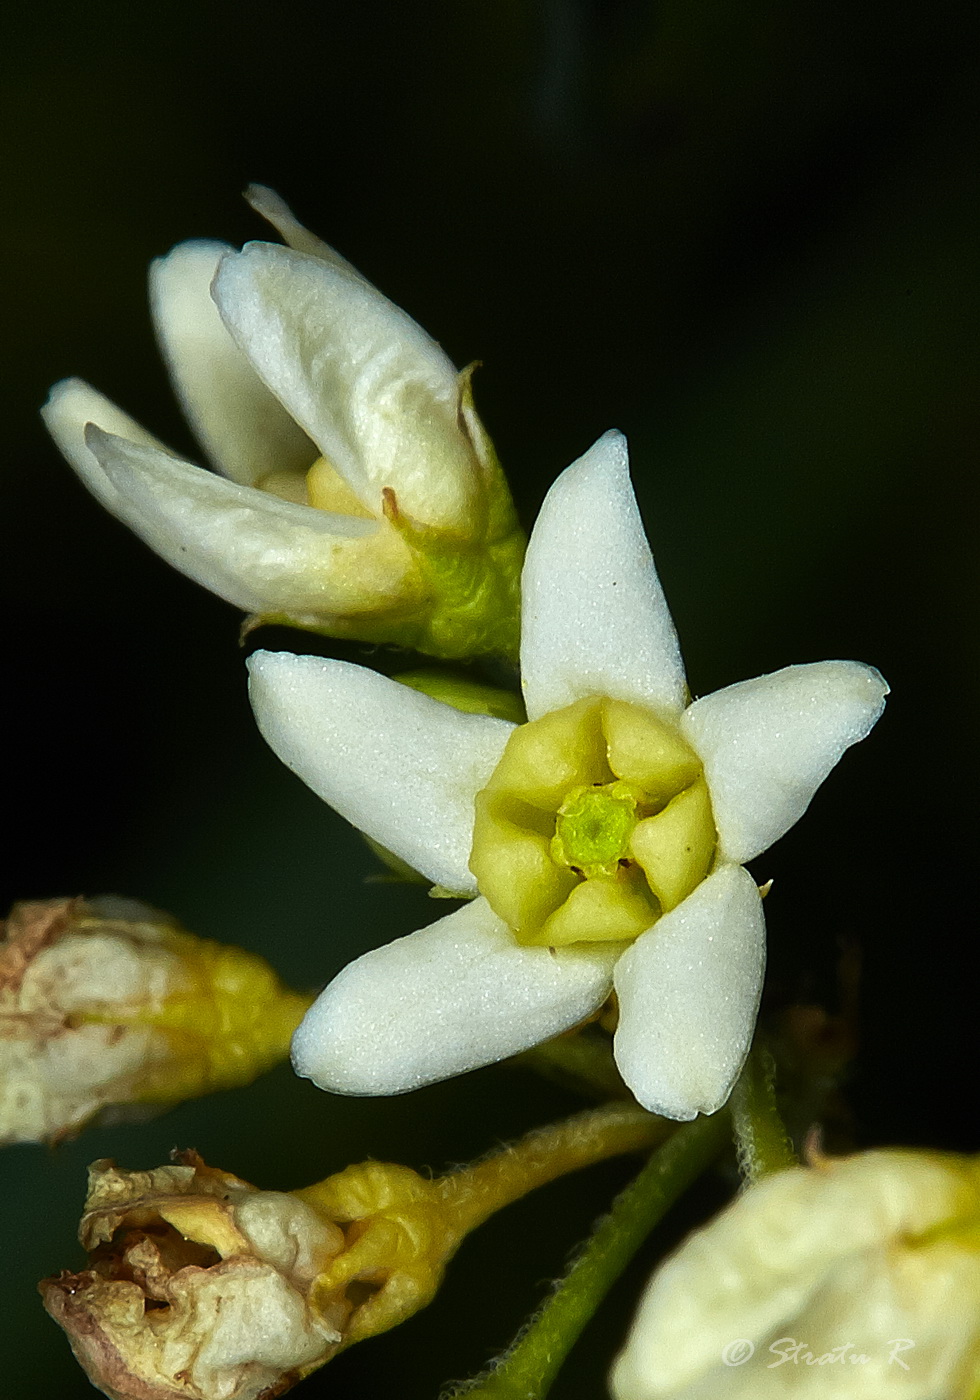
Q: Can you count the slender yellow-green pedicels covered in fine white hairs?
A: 3